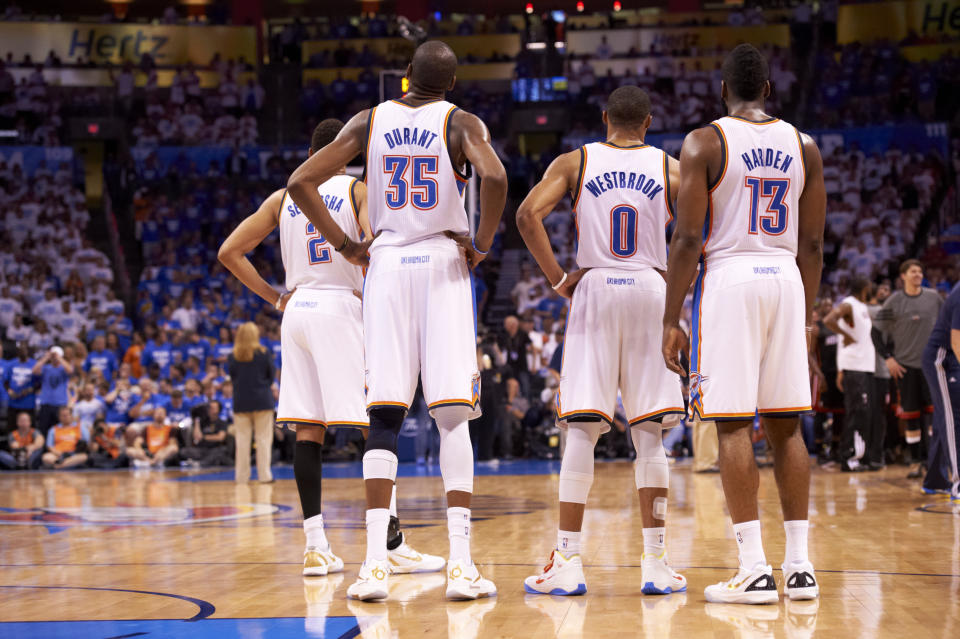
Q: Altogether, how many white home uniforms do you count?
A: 4